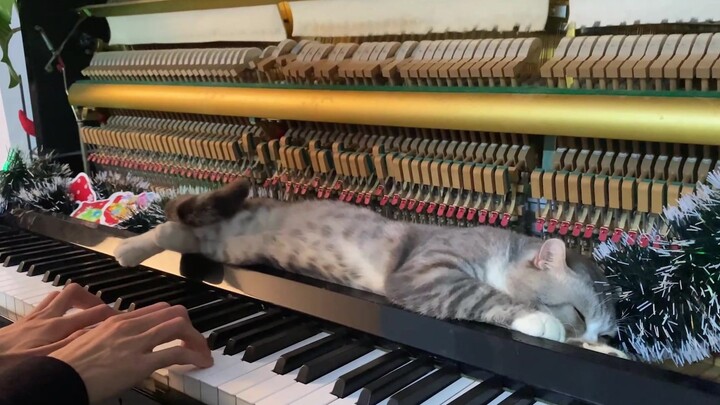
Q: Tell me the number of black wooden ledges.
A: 1